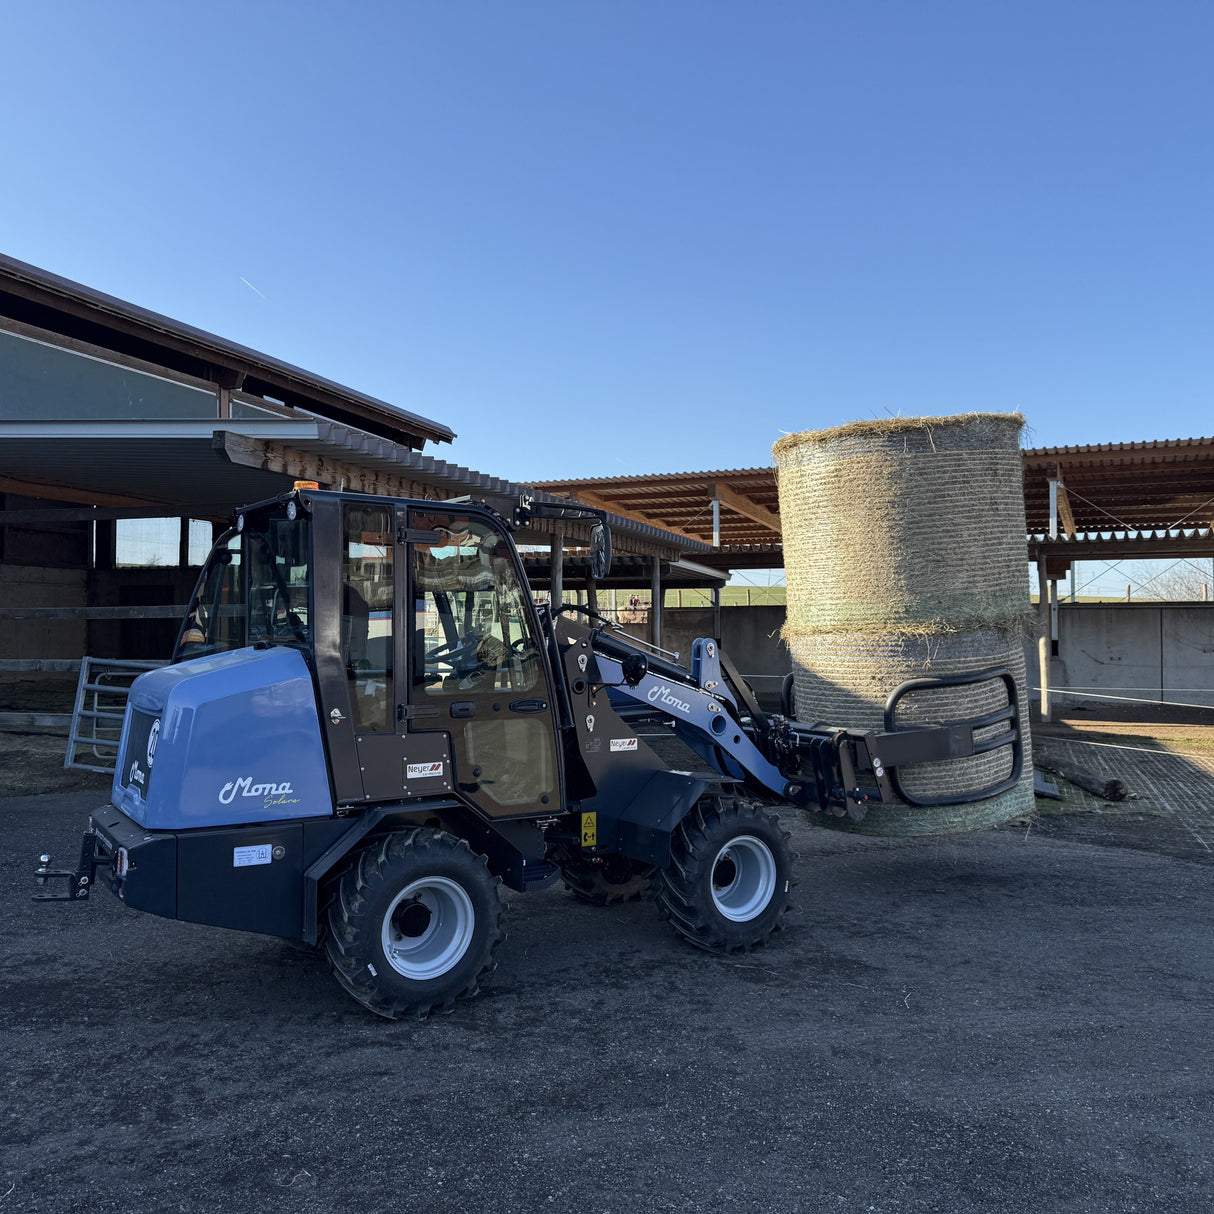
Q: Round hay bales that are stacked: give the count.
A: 2